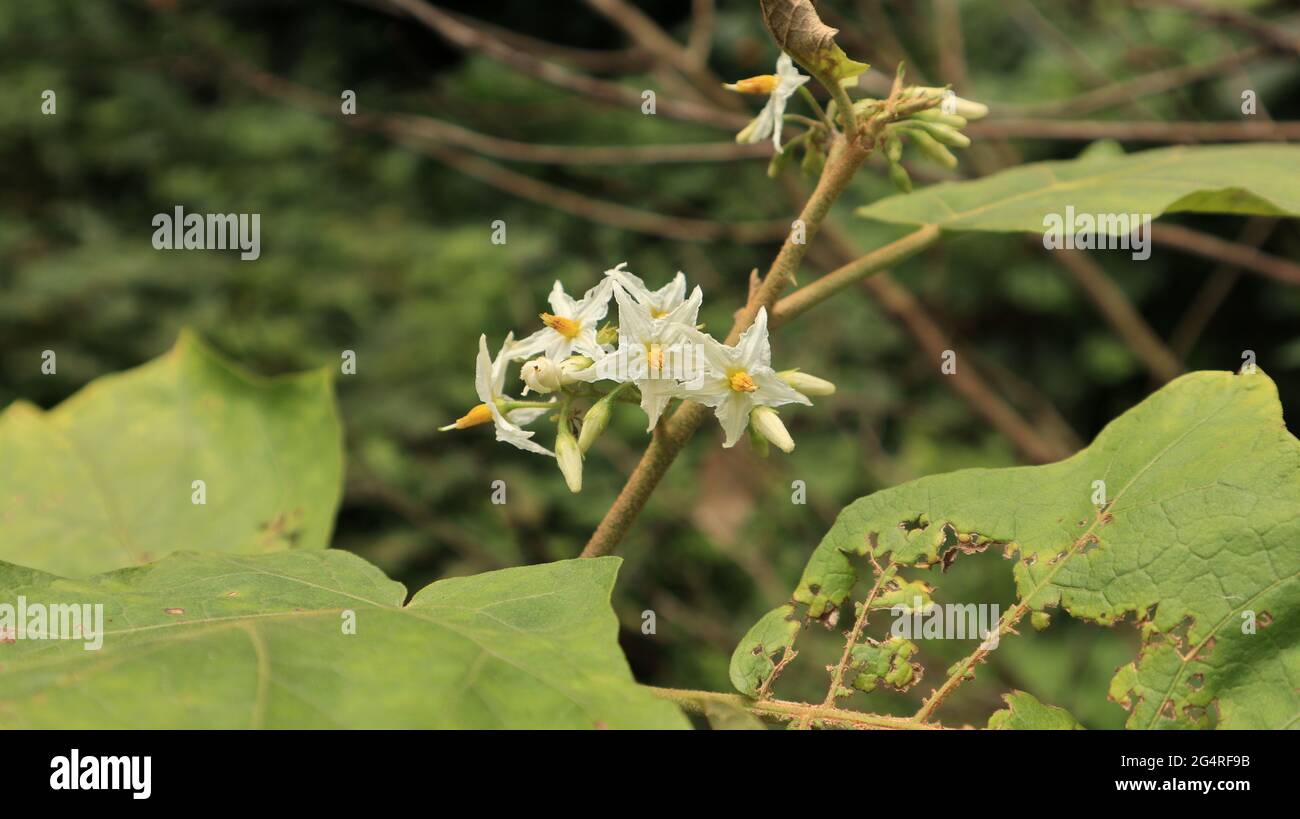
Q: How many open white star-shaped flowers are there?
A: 6